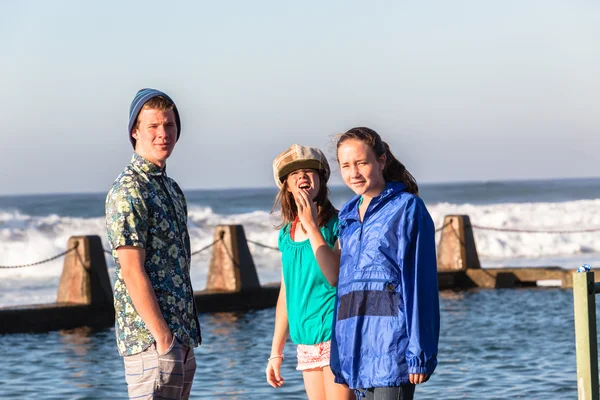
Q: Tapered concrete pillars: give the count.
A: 3